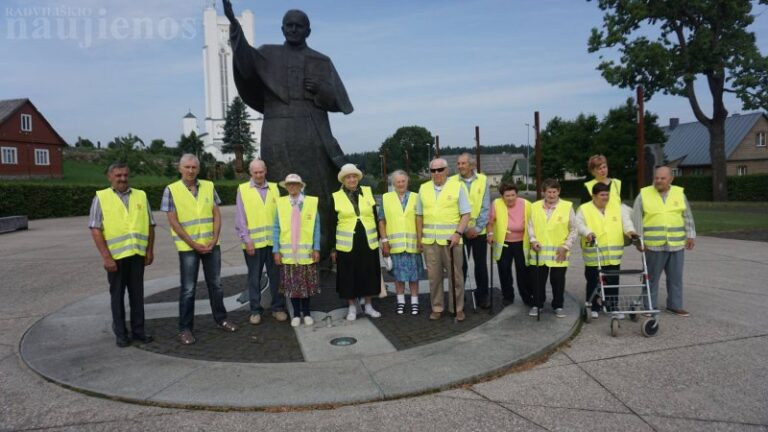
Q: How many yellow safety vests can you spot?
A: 13